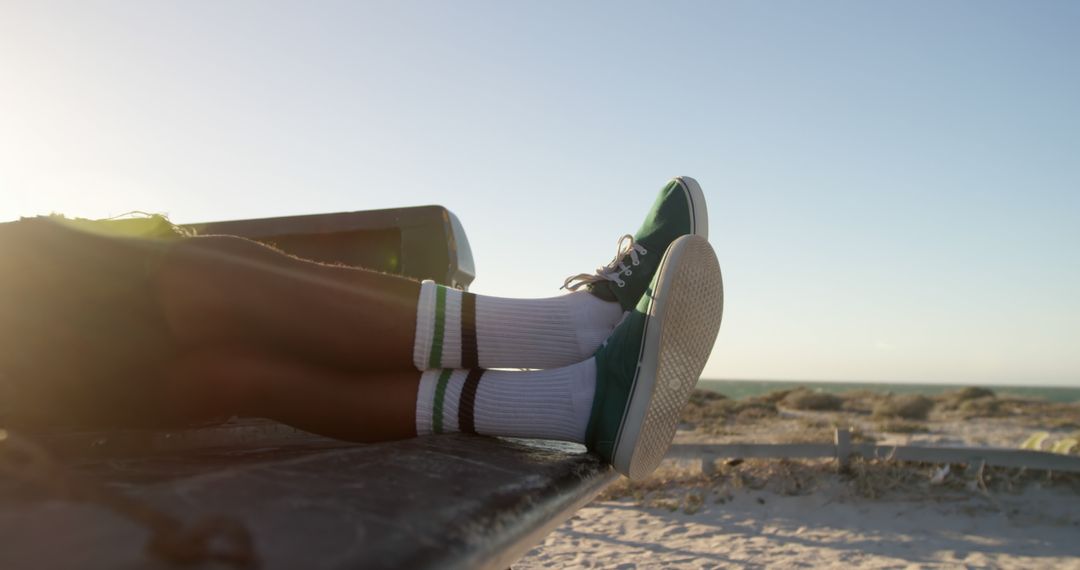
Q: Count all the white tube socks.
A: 2